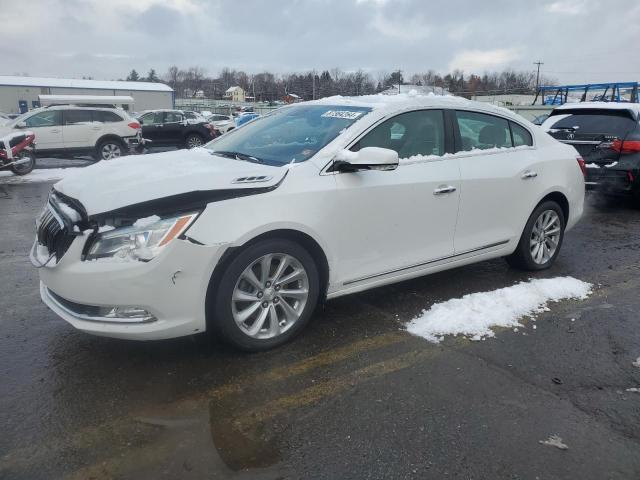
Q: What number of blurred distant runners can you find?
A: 0